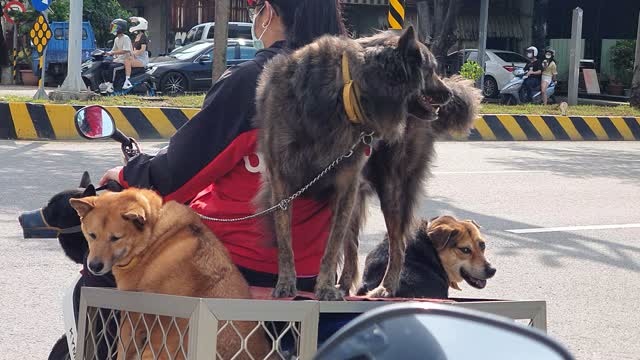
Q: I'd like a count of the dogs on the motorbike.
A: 4